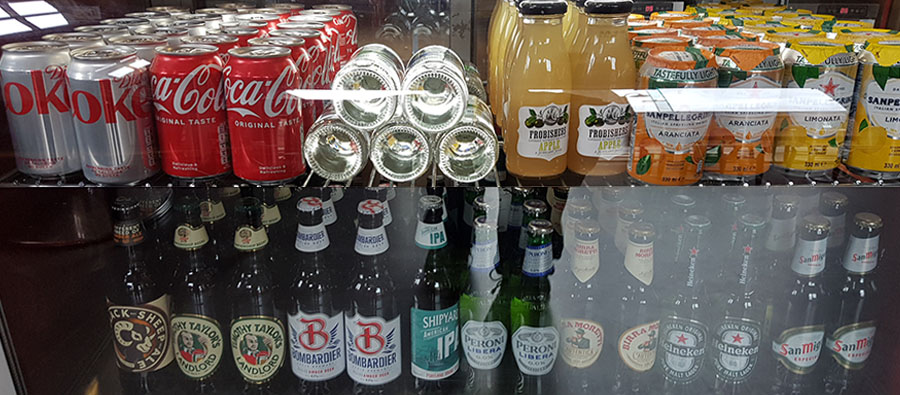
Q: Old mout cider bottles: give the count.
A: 0